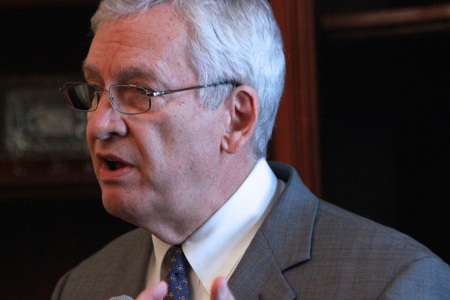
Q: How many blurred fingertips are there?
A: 2